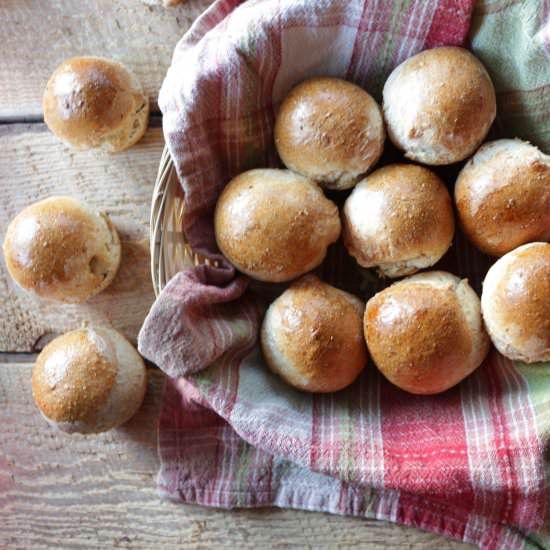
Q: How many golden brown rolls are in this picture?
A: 11